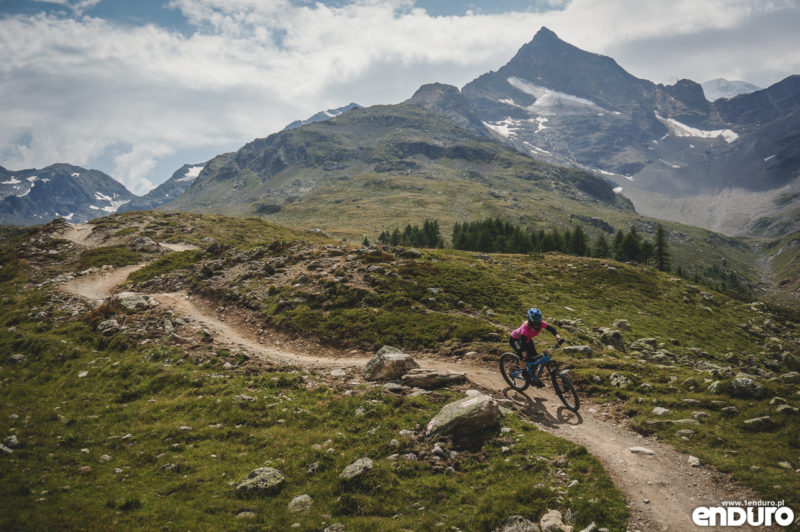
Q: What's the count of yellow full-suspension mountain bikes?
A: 0